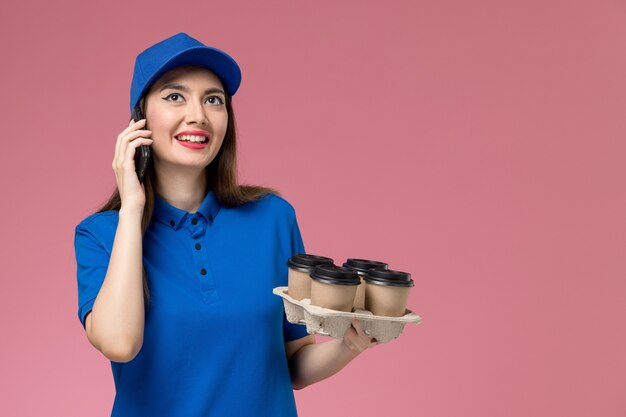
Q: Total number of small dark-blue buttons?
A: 5